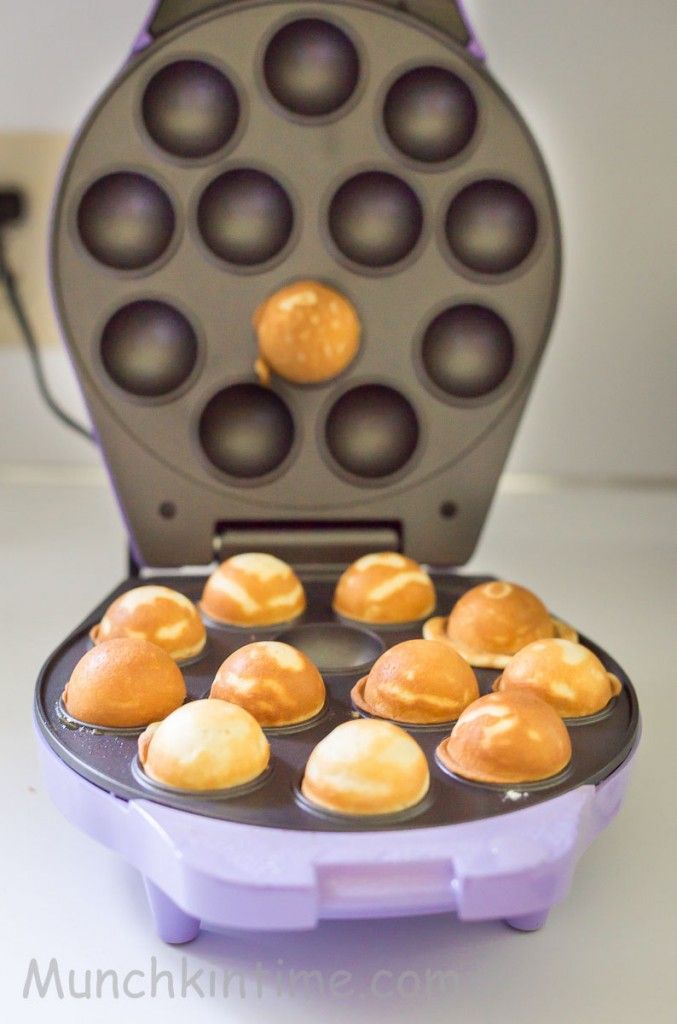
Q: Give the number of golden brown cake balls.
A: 12